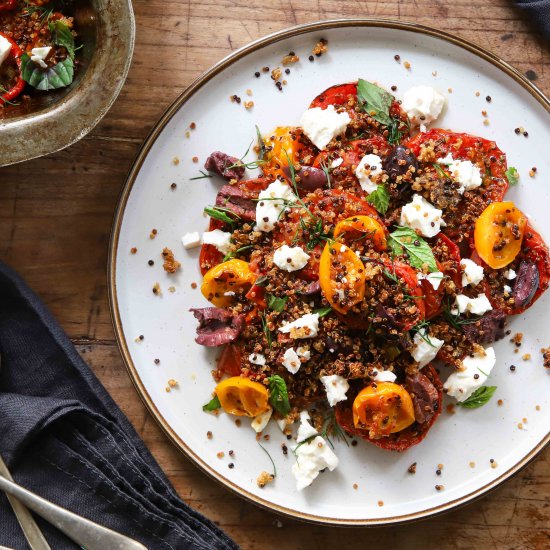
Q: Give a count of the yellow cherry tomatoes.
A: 7